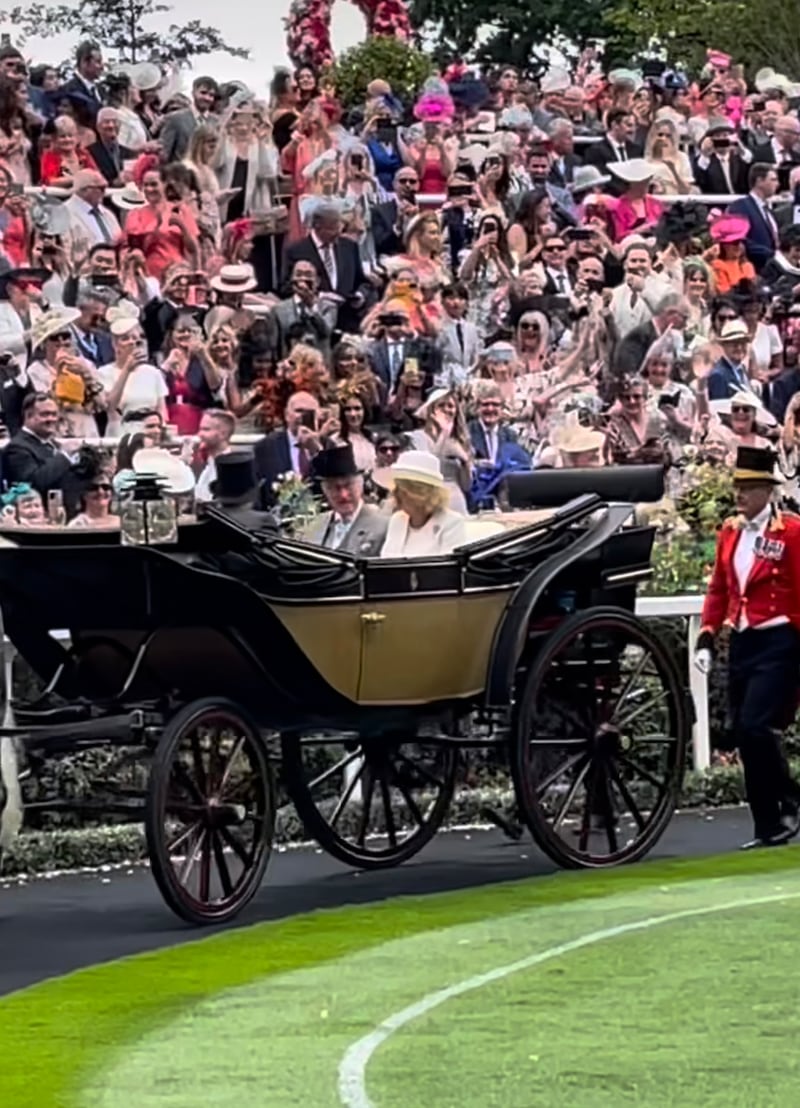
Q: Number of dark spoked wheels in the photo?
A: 3